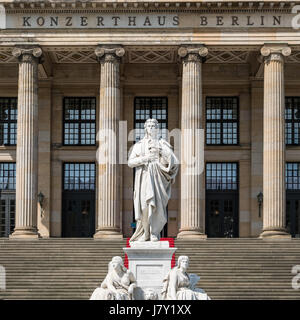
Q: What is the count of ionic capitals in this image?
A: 4